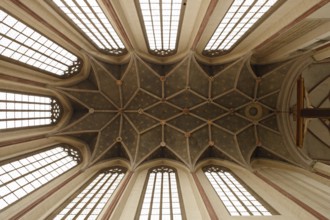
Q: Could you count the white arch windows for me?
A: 9